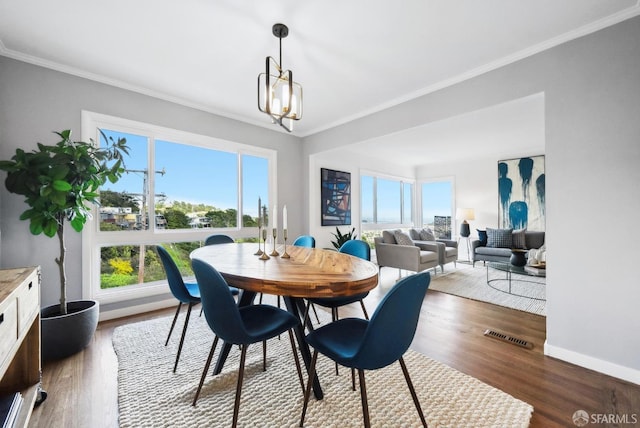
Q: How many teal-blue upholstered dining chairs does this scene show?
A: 6